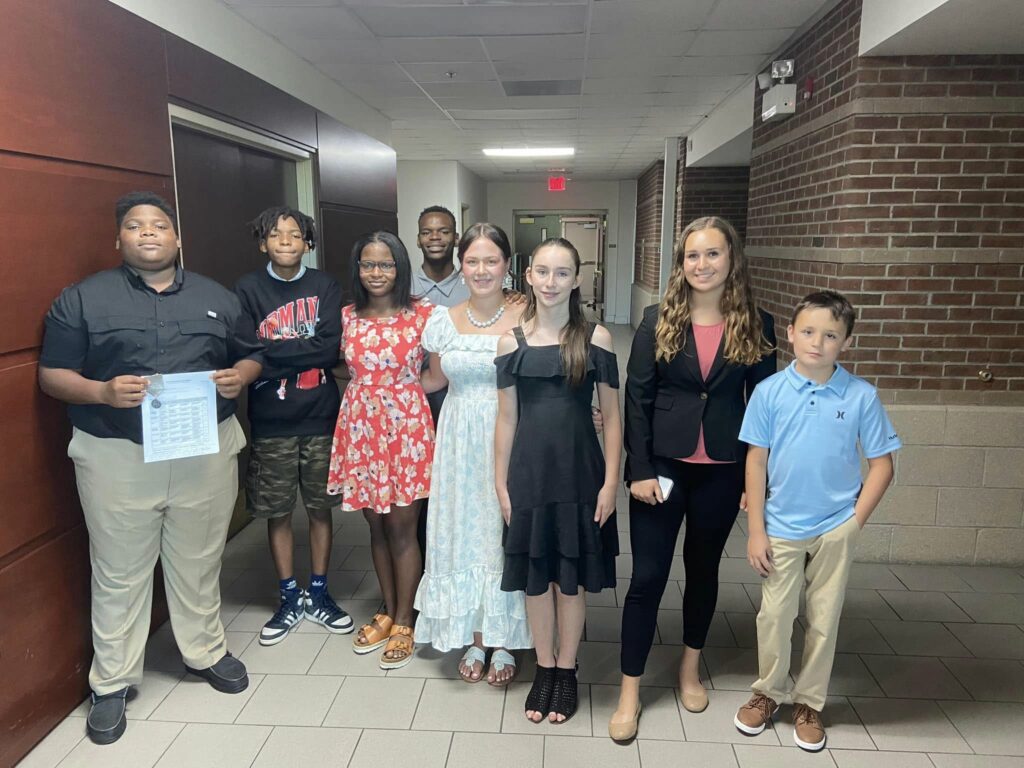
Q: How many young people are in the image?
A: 8